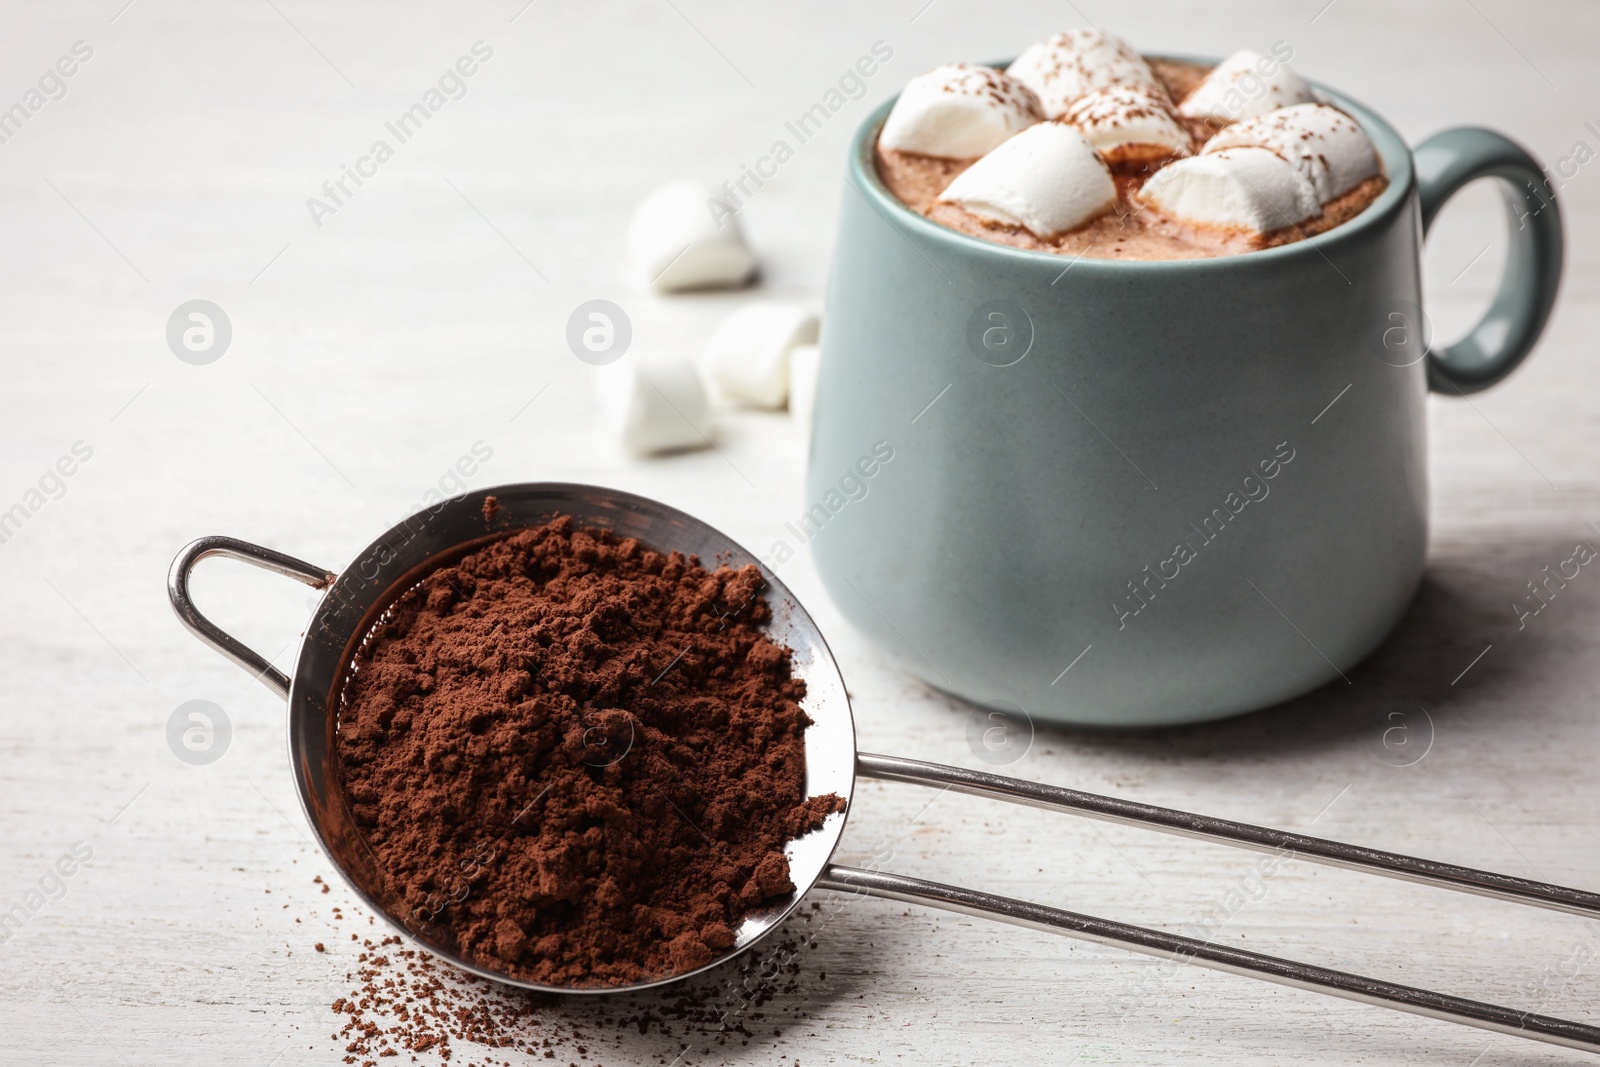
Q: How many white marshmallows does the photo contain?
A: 11